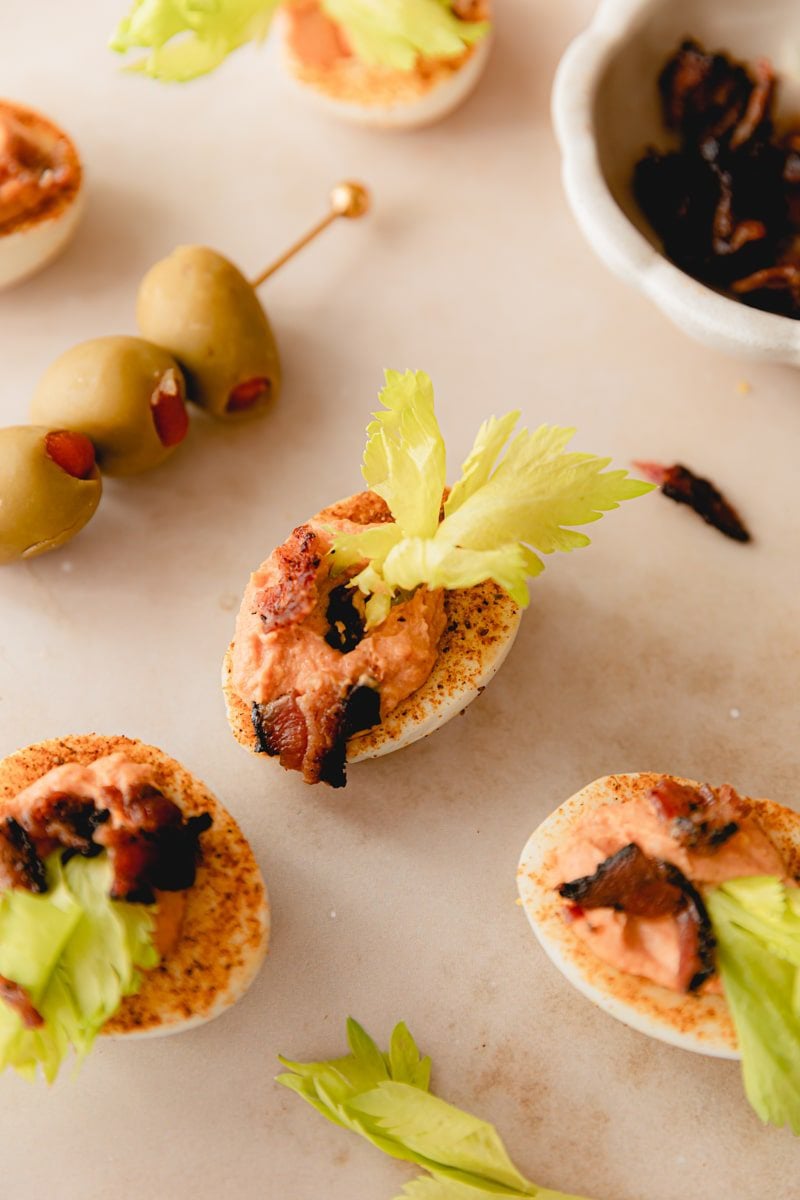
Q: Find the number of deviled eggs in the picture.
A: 5